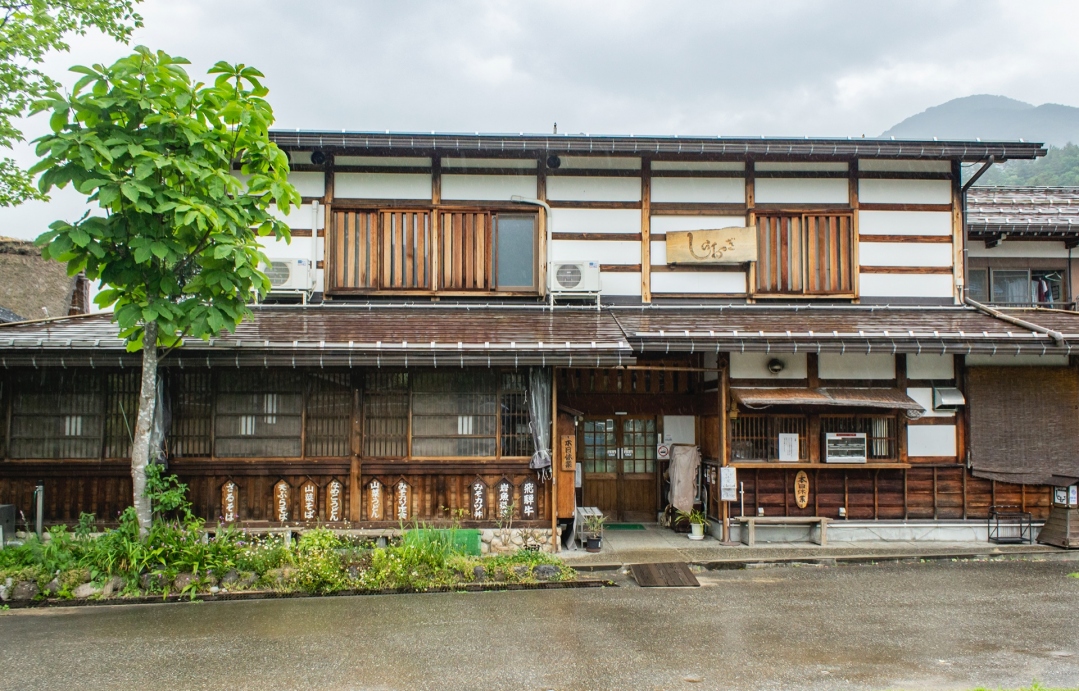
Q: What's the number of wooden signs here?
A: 12